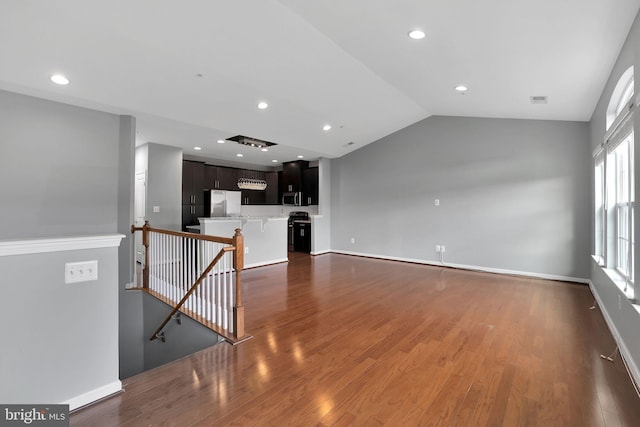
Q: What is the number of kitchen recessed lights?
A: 6